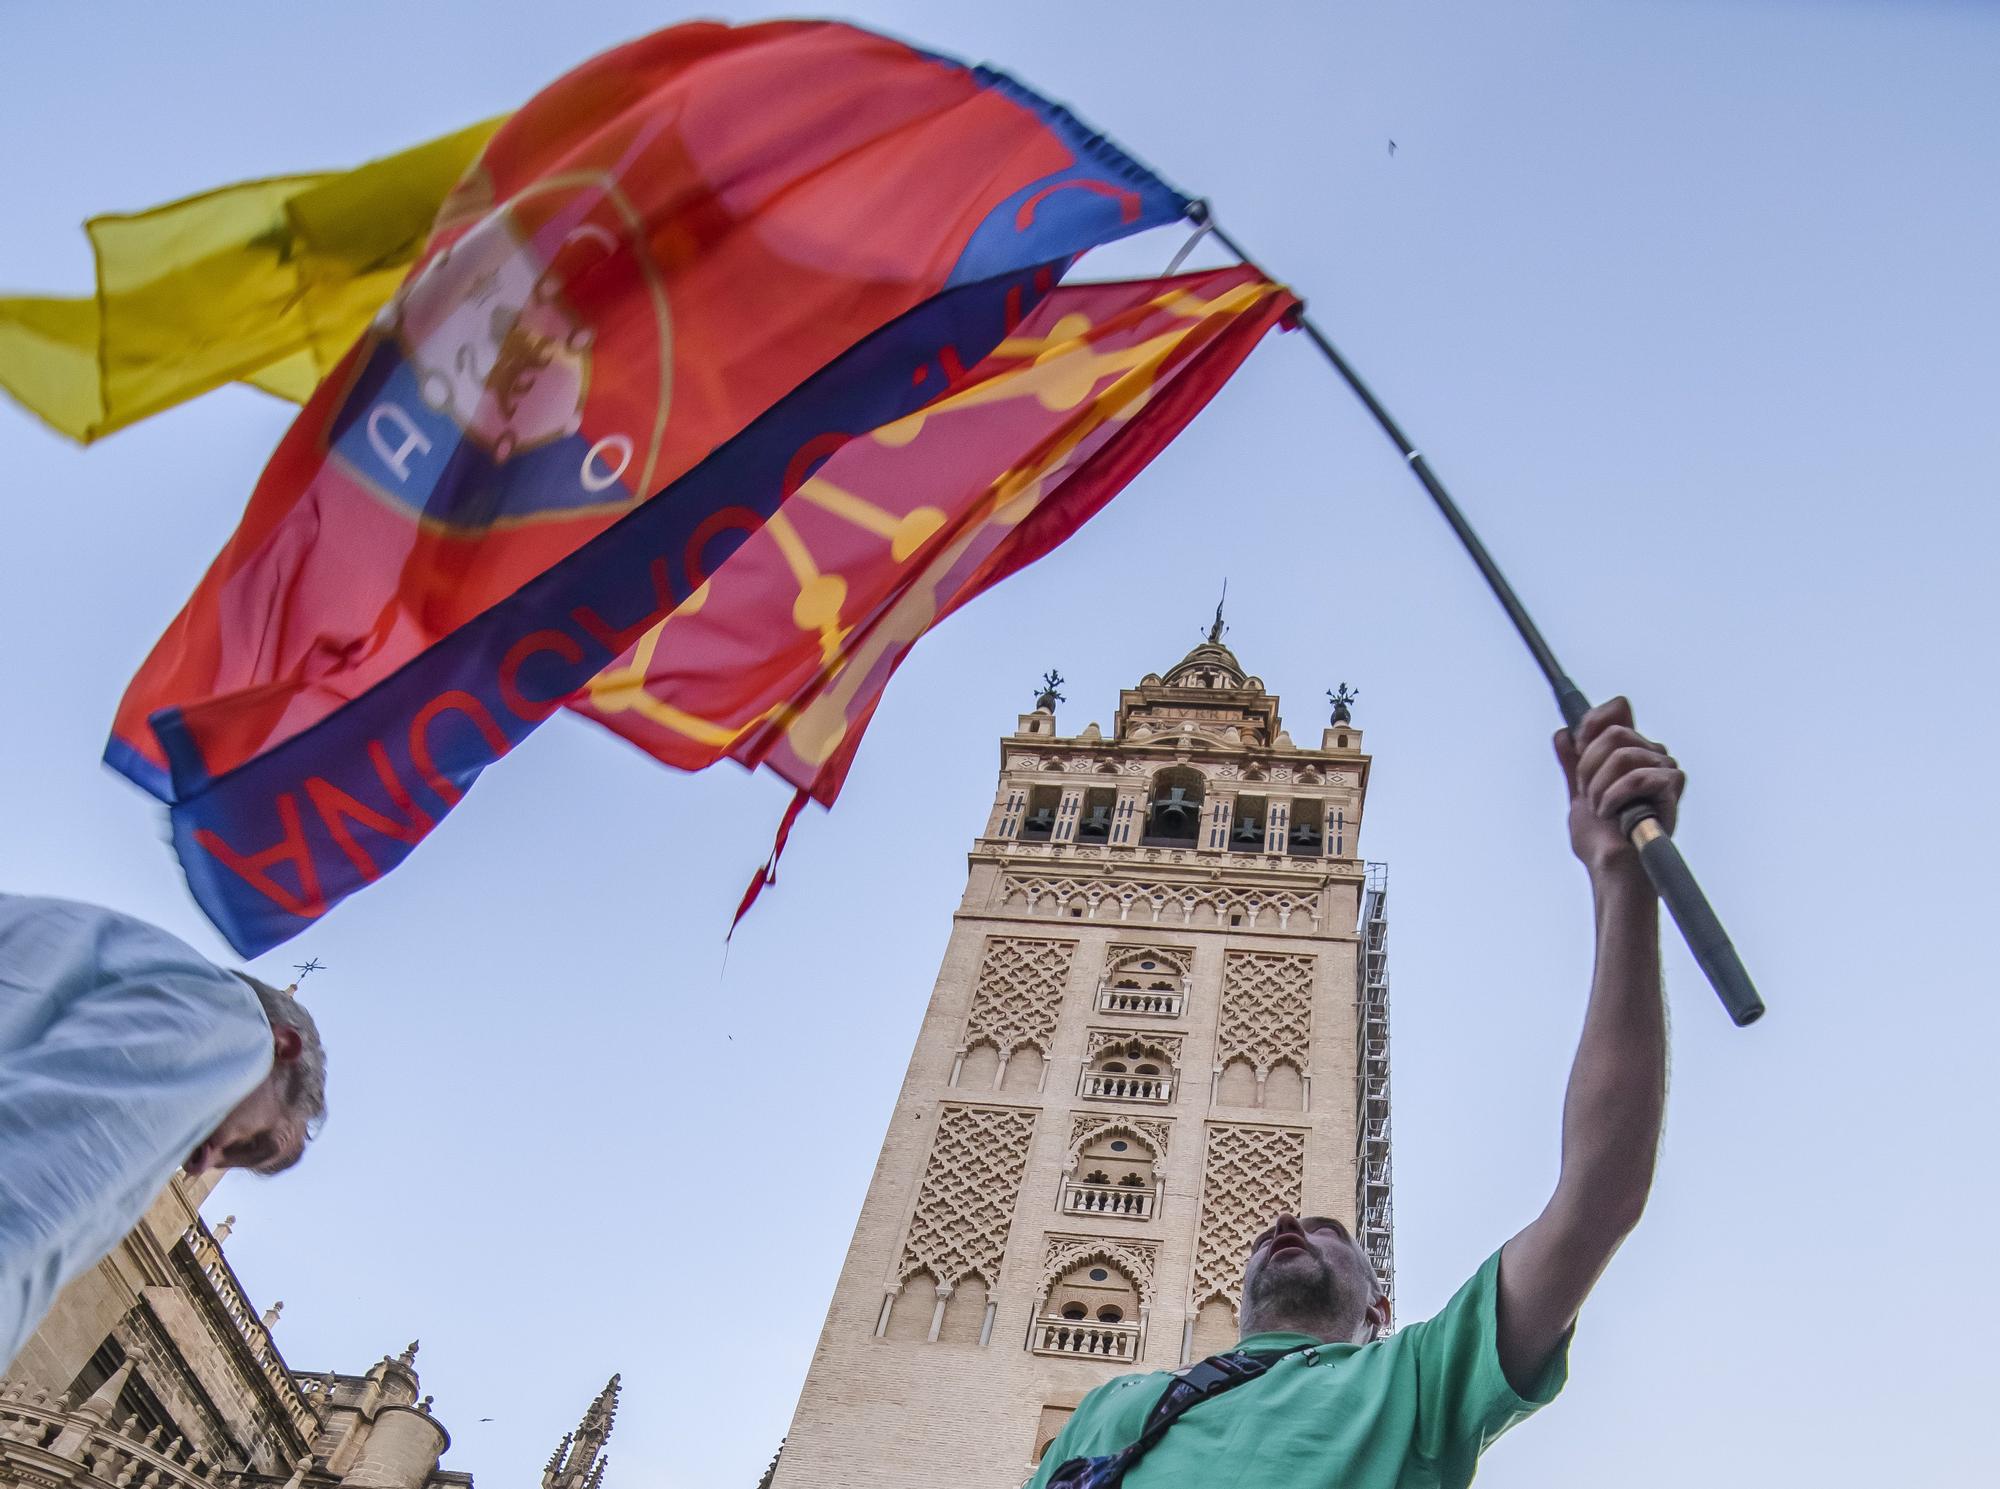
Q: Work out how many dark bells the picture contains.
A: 5